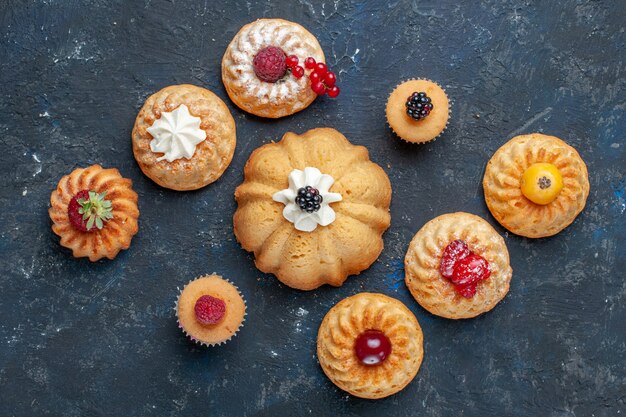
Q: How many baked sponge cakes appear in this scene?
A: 9